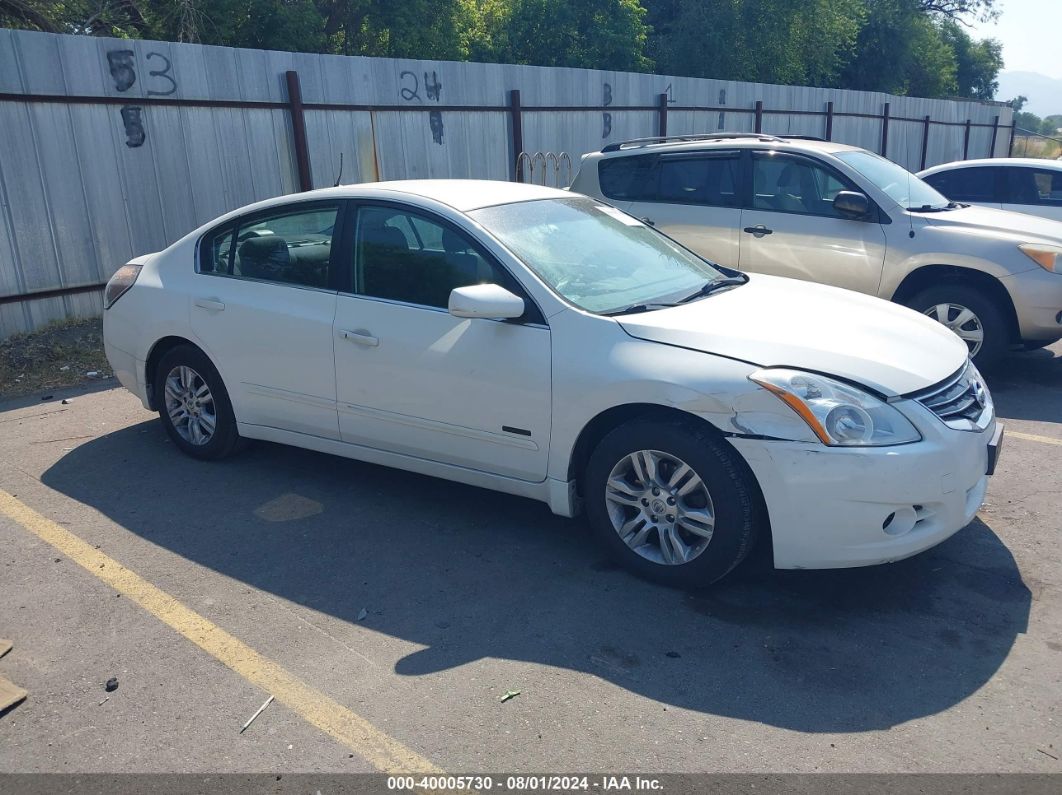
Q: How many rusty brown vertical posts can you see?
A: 10